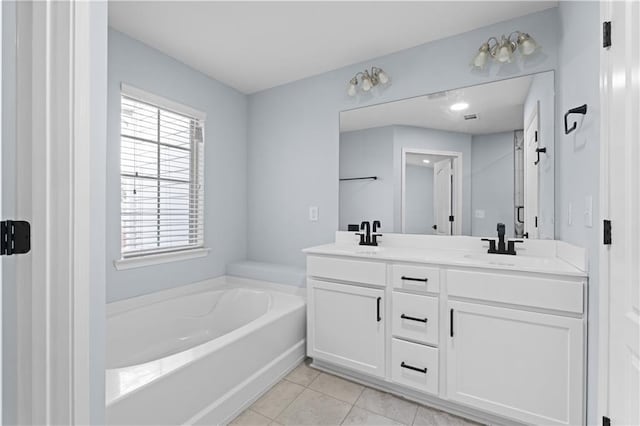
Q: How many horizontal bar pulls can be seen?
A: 3